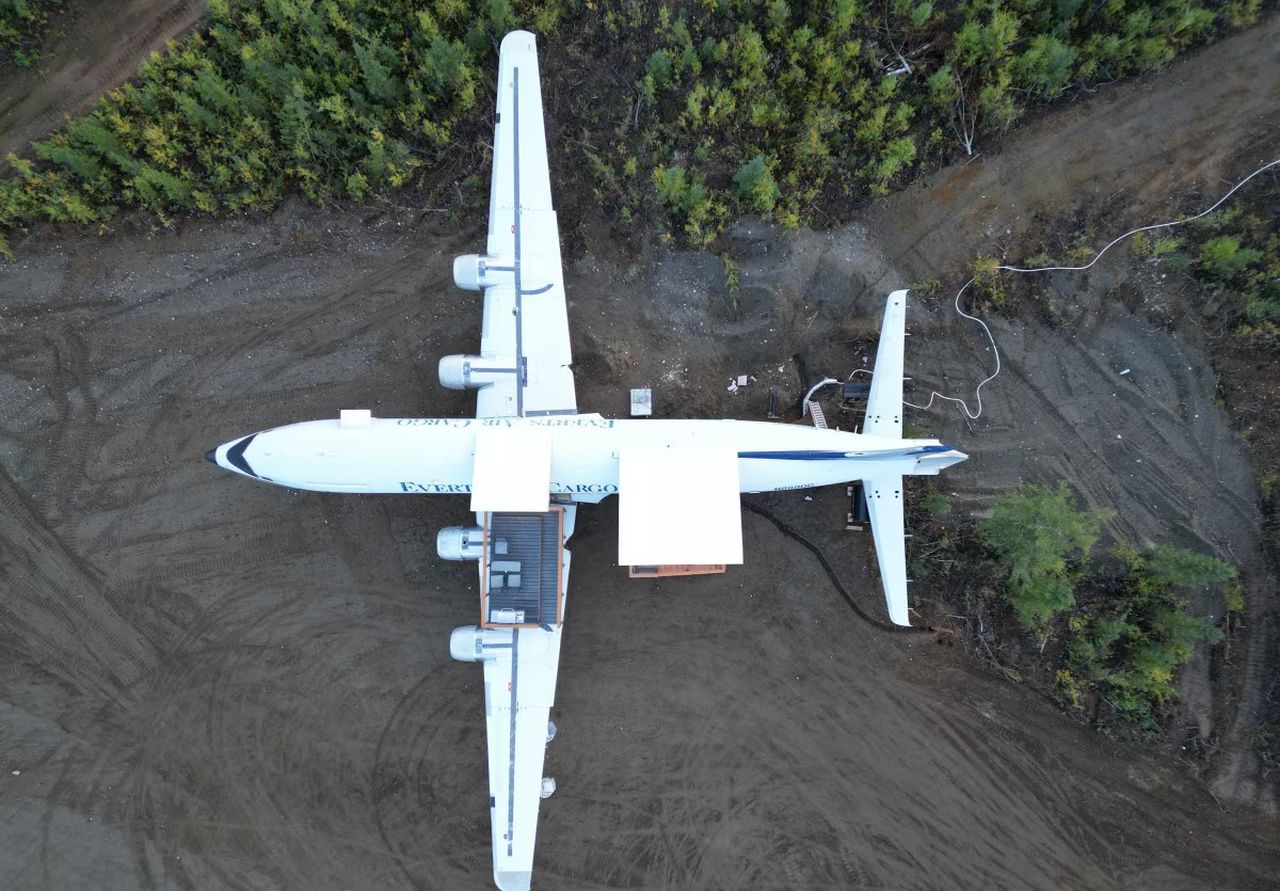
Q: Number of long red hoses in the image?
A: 0